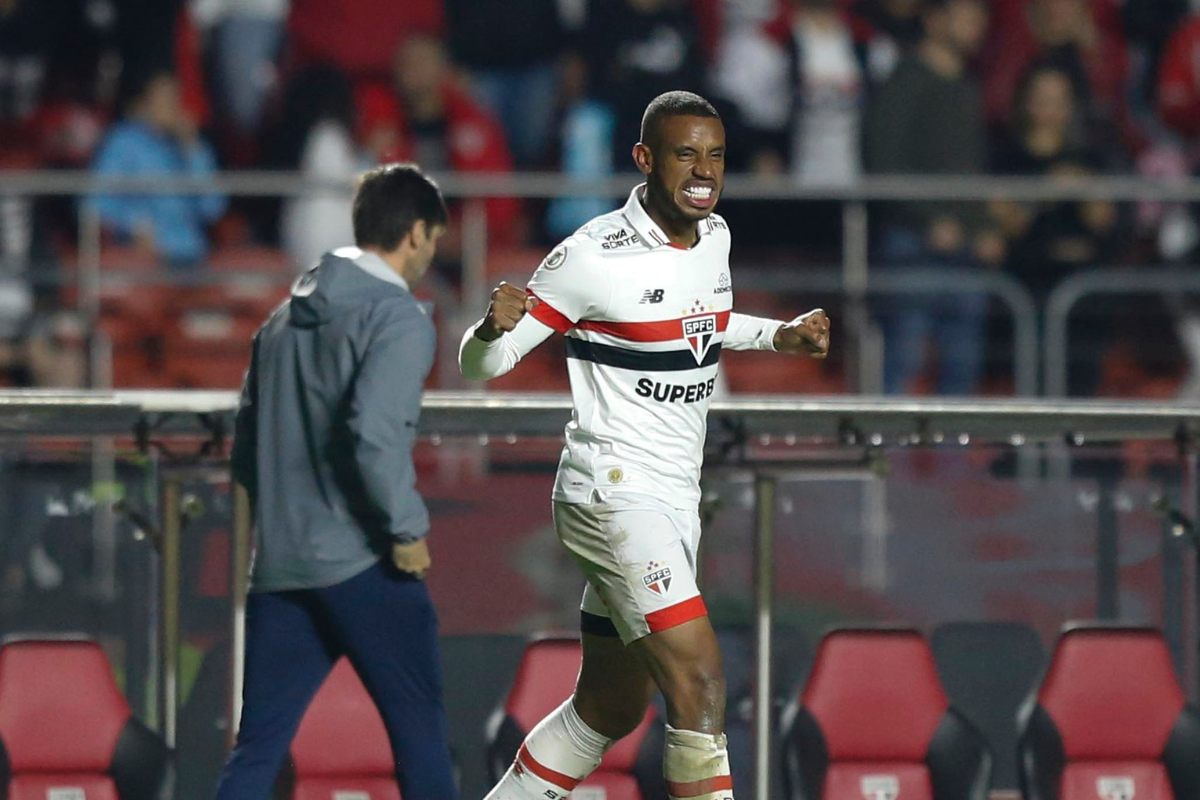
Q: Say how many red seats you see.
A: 5